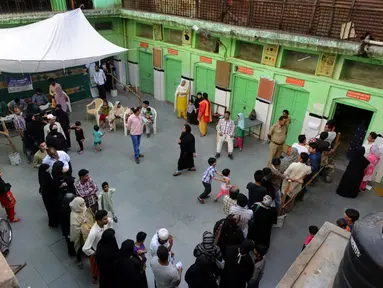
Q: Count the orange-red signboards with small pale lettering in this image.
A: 6